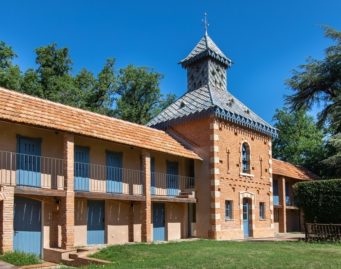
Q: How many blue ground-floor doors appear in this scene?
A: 4